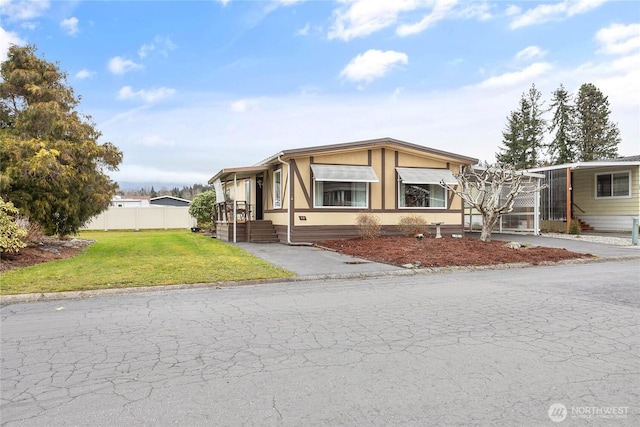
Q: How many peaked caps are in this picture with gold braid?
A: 0